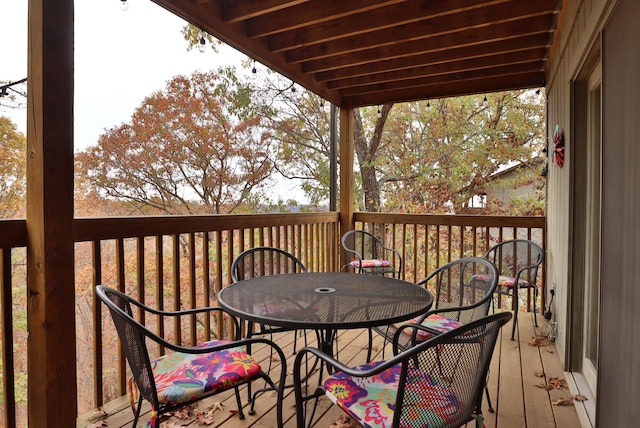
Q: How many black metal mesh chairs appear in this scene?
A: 6